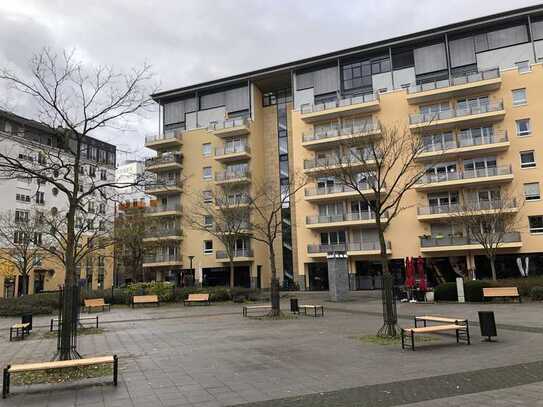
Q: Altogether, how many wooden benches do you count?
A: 11